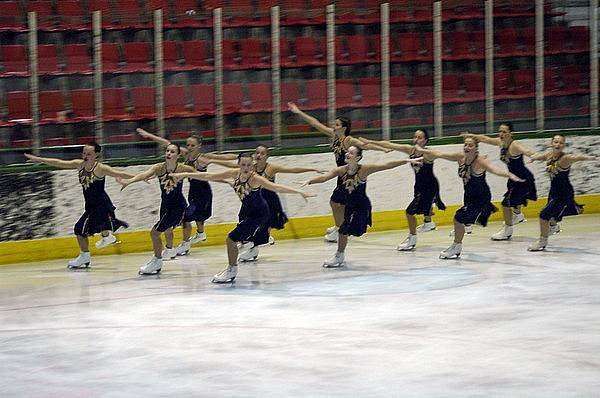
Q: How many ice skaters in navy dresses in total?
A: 11